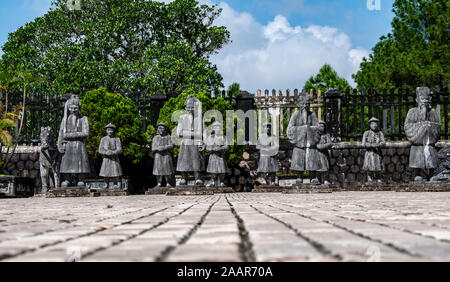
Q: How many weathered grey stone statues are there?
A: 11